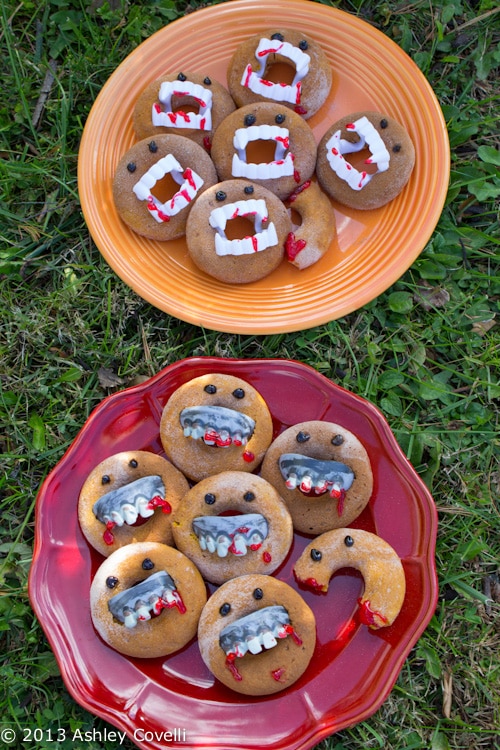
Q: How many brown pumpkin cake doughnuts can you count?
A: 14